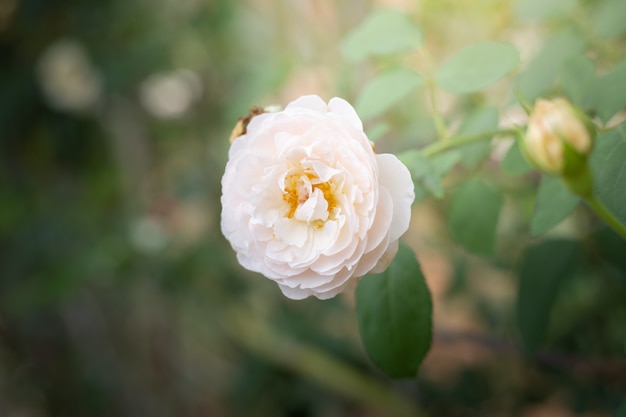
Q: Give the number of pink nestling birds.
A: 0